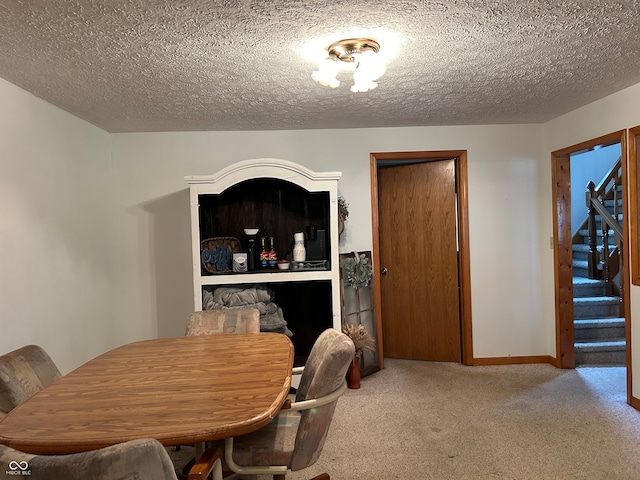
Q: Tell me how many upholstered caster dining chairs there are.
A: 4